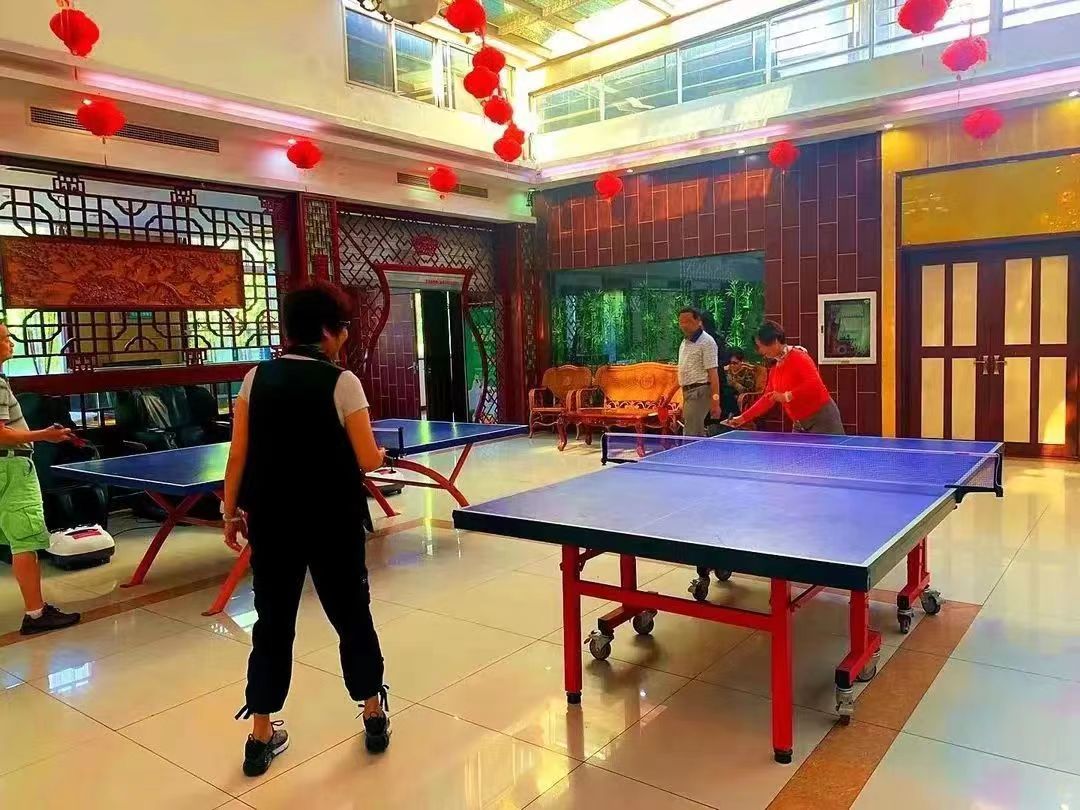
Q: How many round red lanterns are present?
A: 15